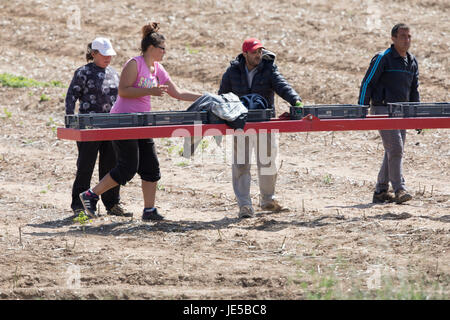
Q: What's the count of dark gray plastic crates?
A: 5